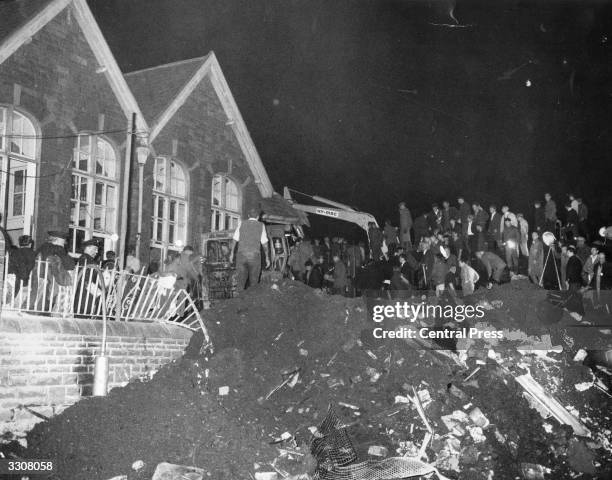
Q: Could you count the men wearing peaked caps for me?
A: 2